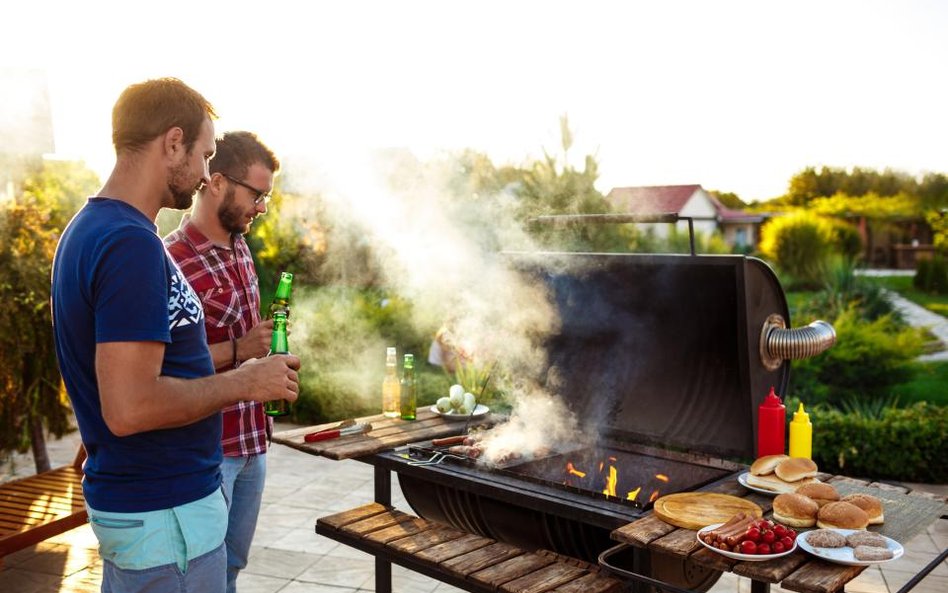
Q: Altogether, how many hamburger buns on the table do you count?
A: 6